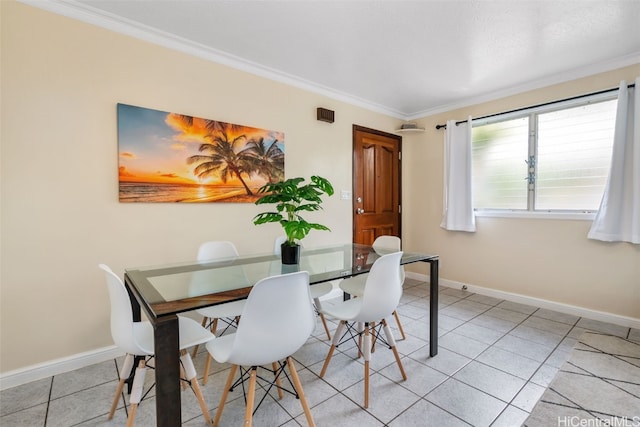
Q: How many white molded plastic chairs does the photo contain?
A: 6